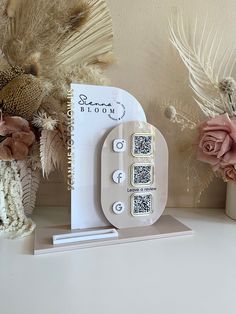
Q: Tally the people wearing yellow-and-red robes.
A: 0